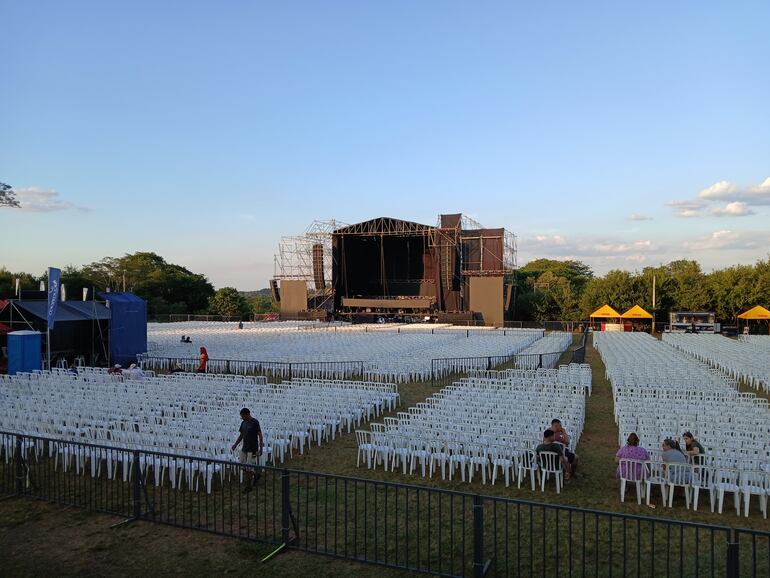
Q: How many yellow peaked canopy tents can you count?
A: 3